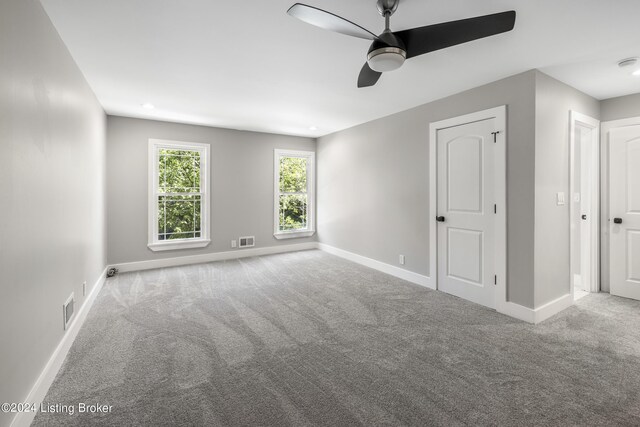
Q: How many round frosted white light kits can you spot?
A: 1